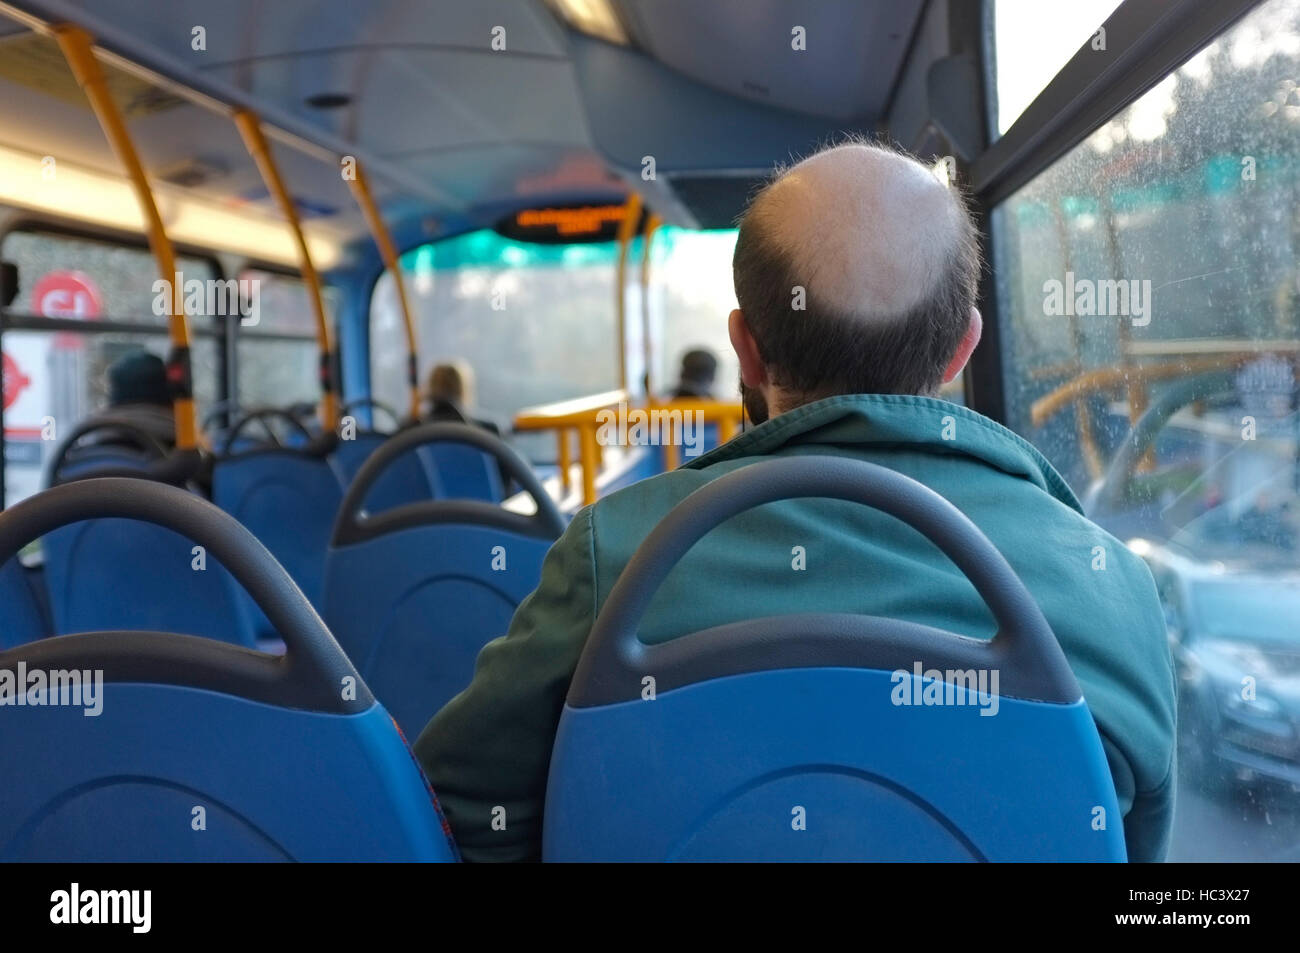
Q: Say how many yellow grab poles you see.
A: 5